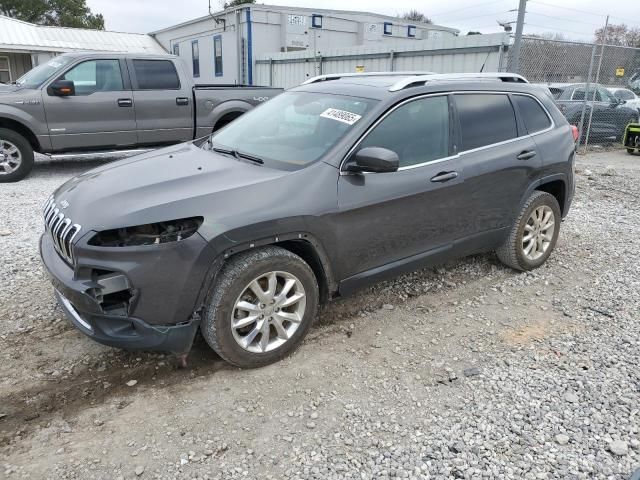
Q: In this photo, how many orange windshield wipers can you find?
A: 0